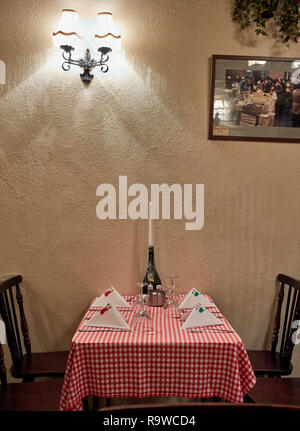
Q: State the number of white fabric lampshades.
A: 2